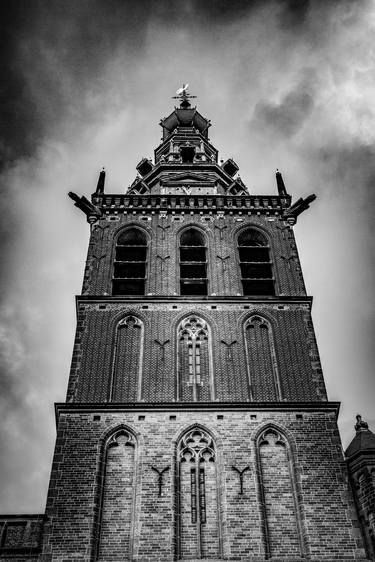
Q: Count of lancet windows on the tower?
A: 9